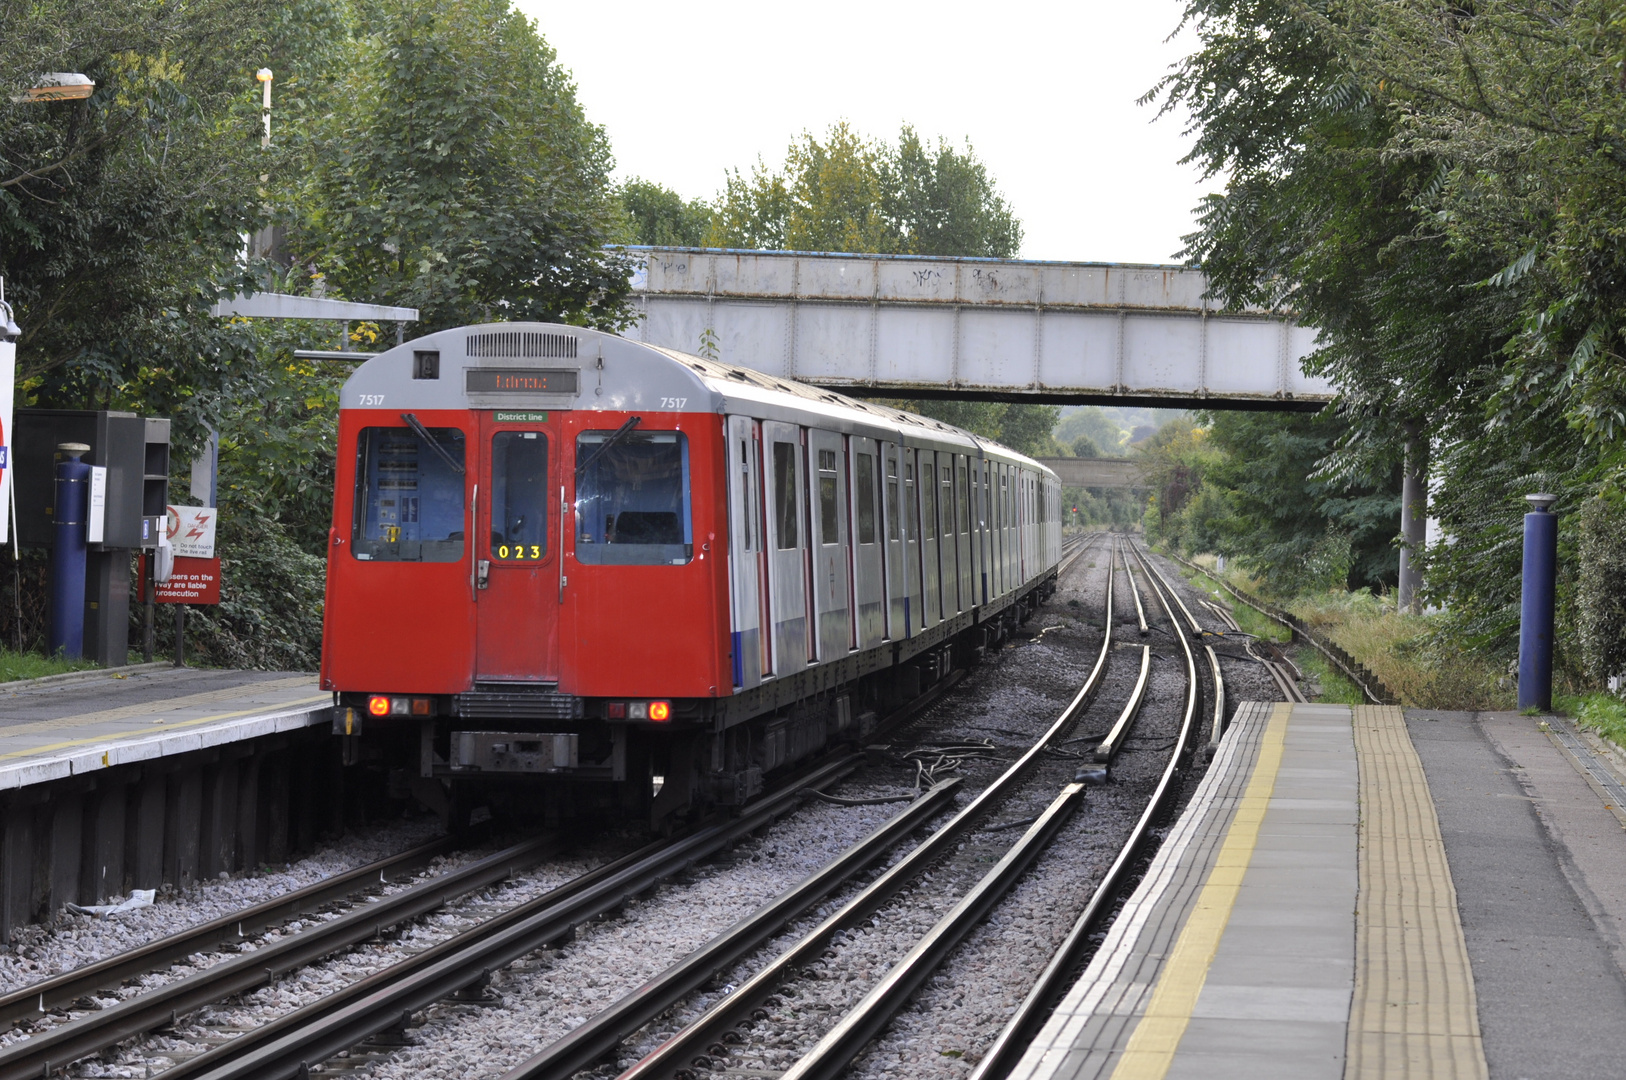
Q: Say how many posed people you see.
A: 0